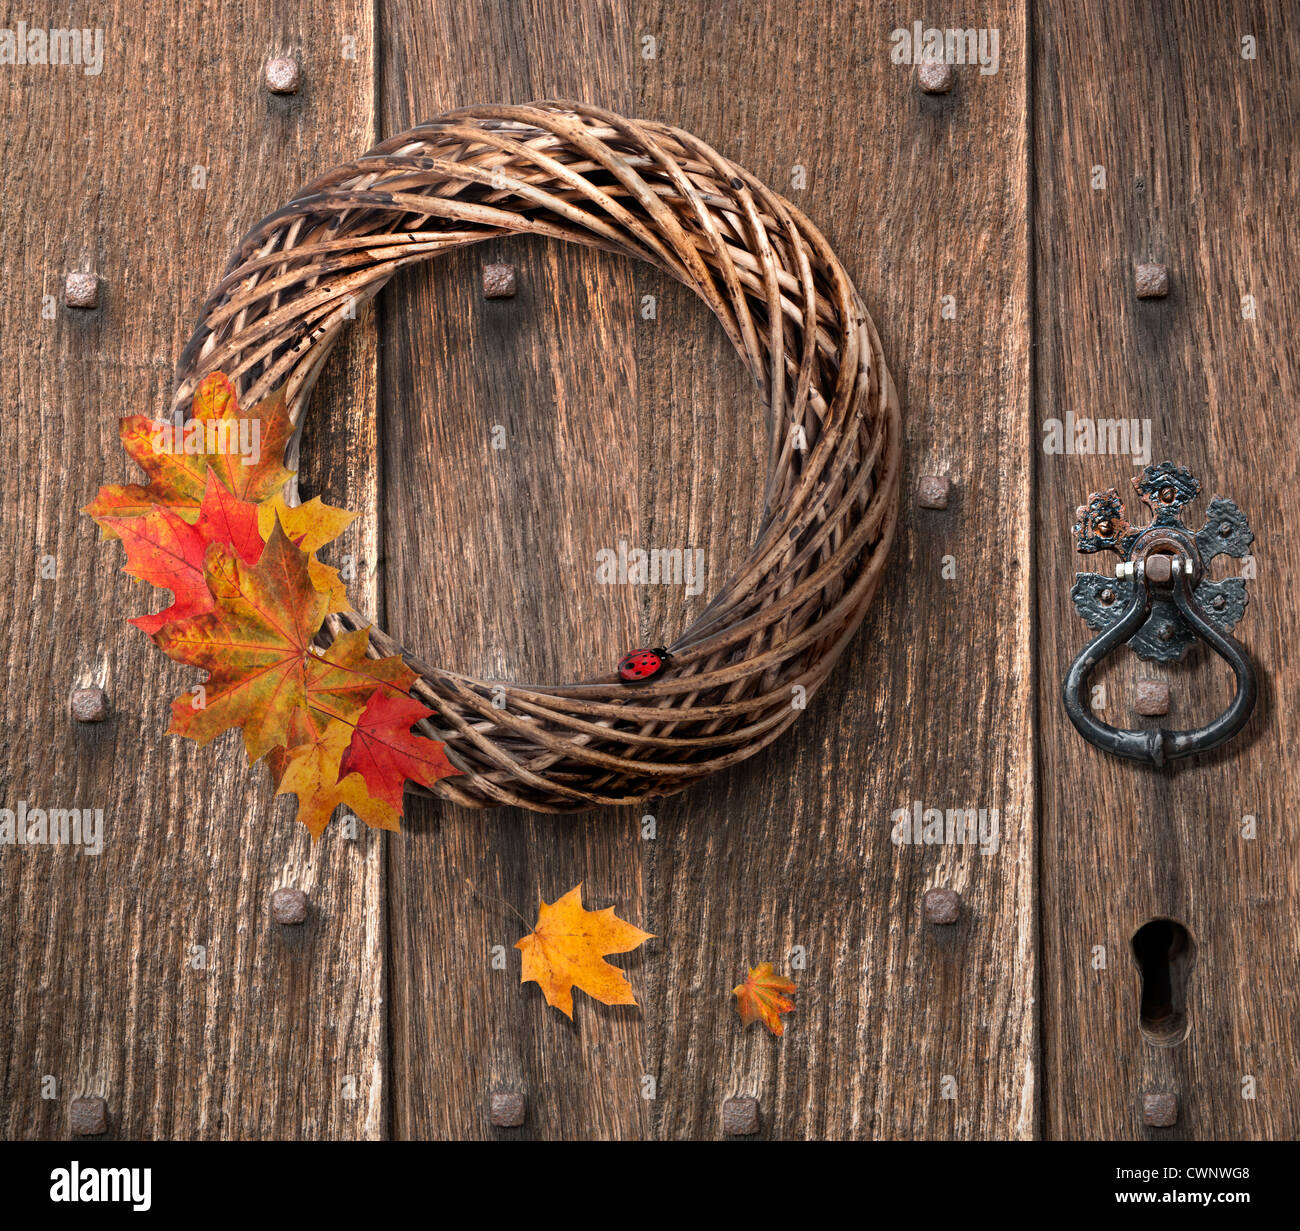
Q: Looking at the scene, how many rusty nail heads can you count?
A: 14